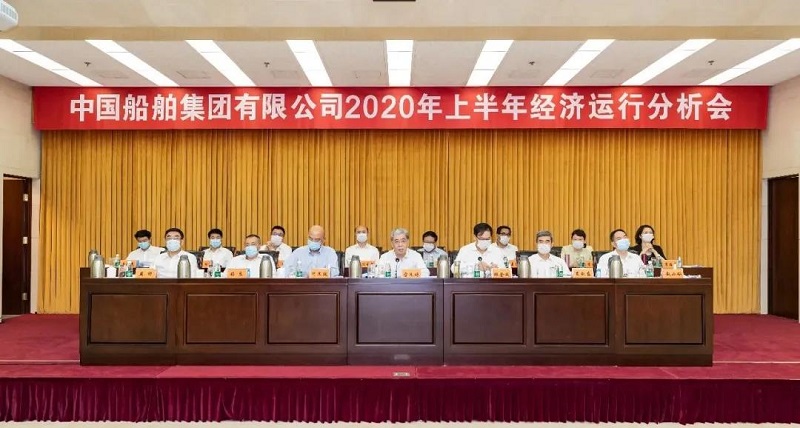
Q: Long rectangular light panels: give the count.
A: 9